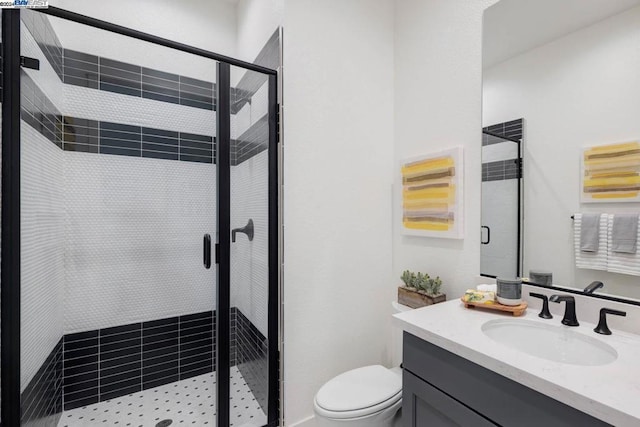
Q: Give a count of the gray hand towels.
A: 2